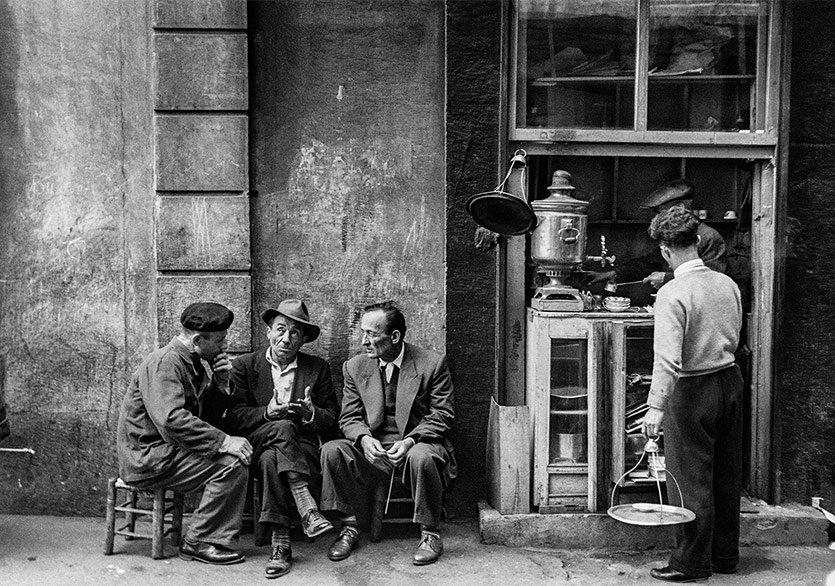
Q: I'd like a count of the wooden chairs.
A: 3